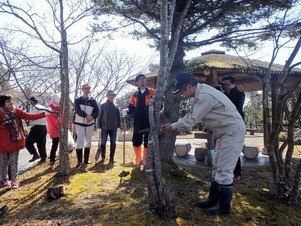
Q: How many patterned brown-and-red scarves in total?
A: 1